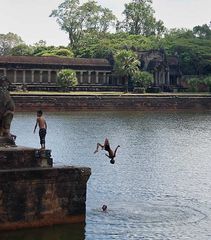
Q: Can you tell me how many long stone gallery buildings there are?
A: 1